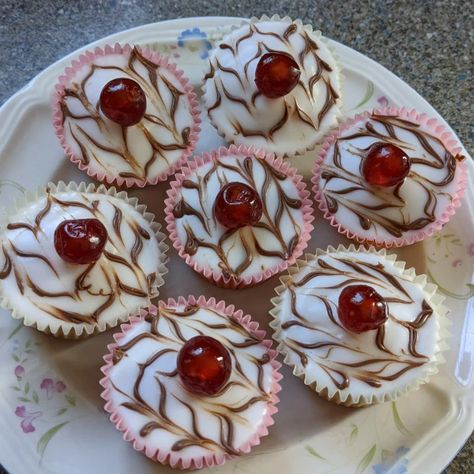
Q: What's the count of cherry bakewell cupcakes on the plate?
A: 7